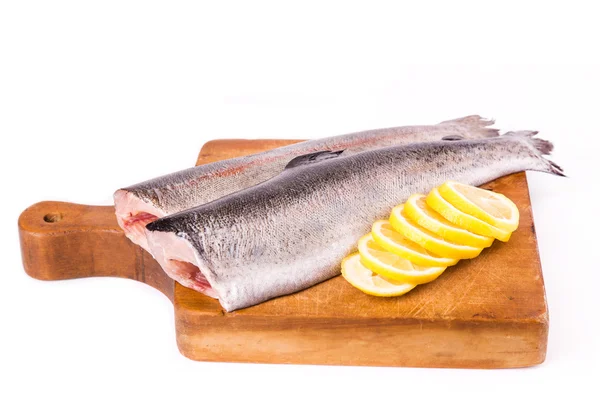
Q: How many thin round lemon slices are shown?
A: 7